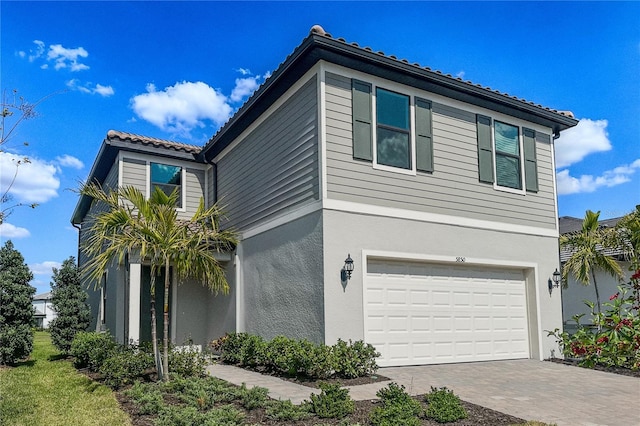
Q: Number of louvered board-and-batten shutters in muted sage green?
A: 4